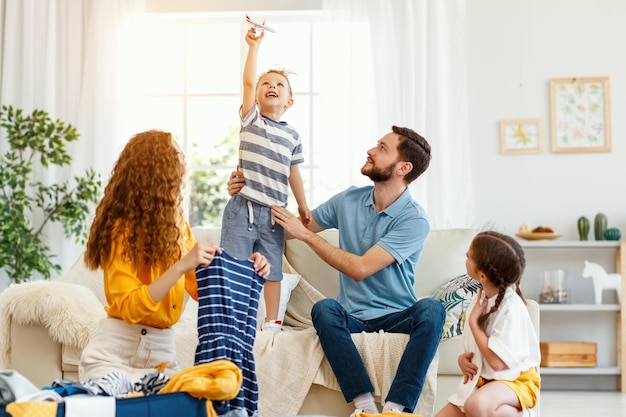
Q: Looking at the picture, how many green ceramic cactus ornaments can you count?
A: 3